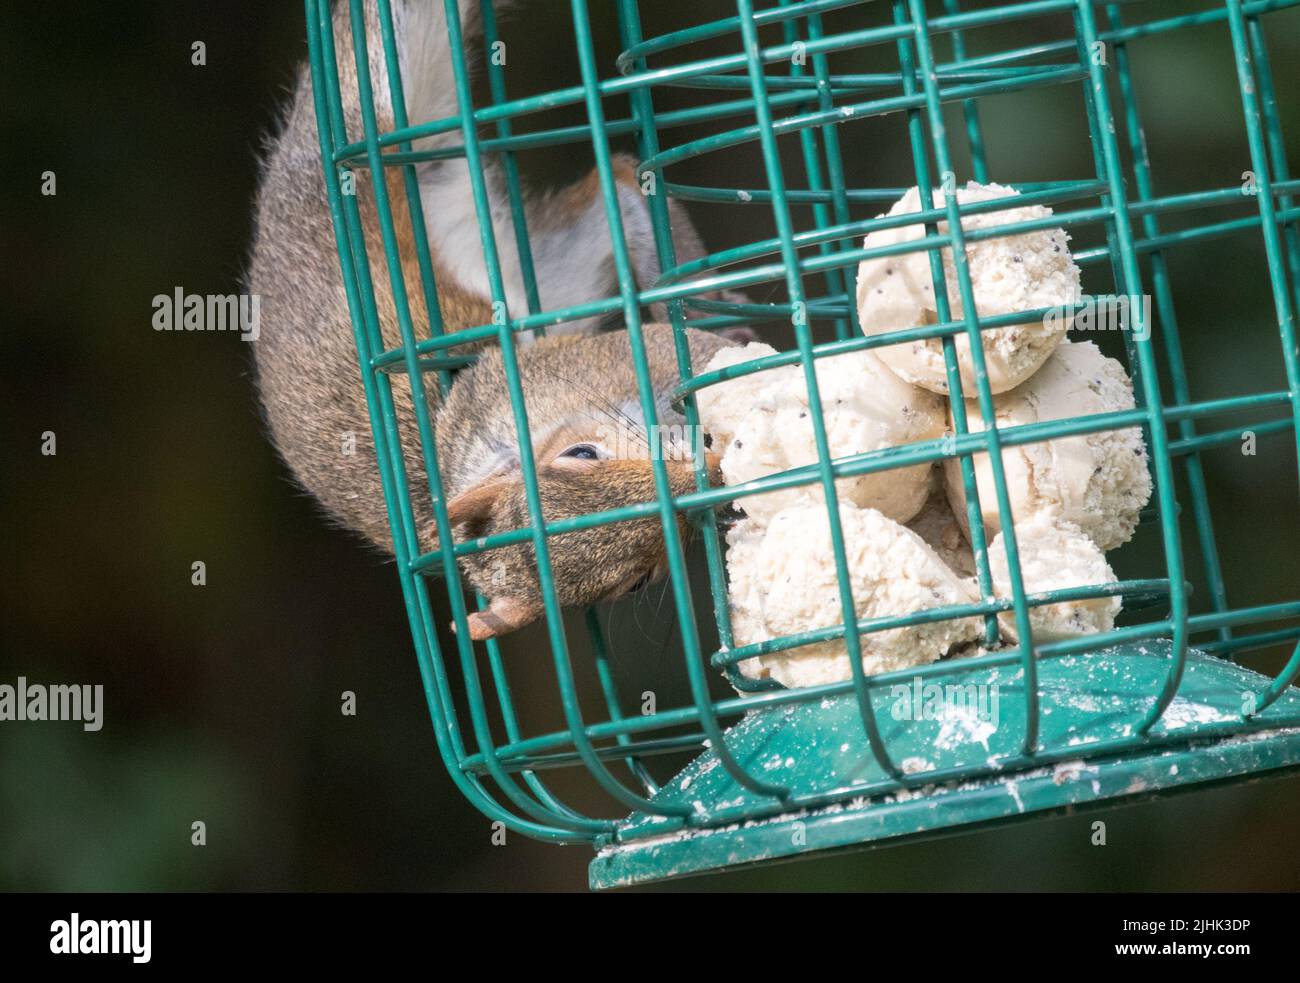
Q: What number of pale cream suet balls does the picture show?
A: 5